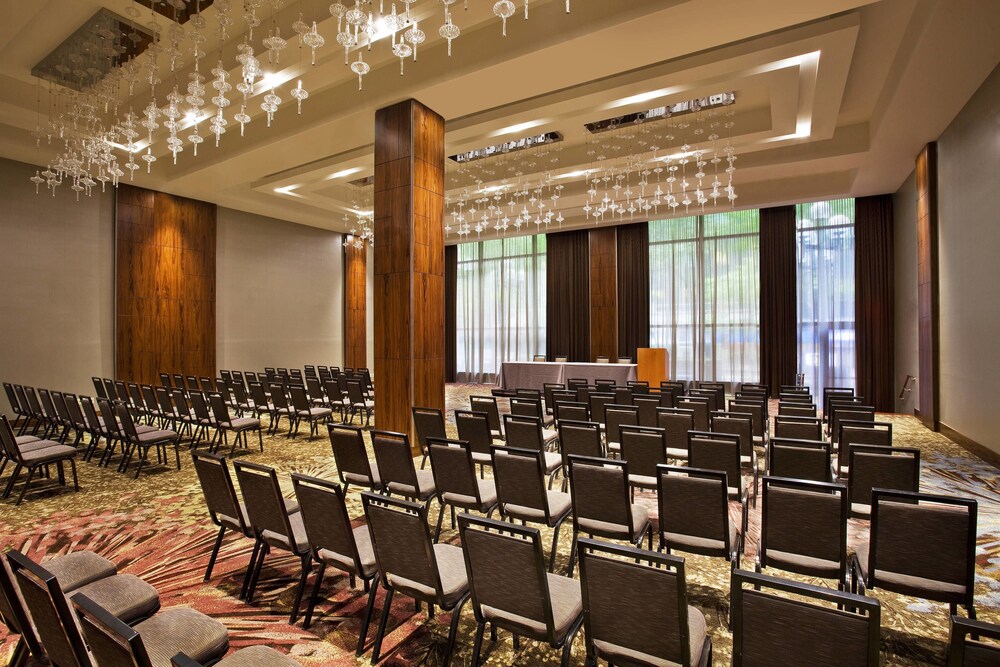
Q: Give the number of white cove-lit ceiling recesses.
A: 2